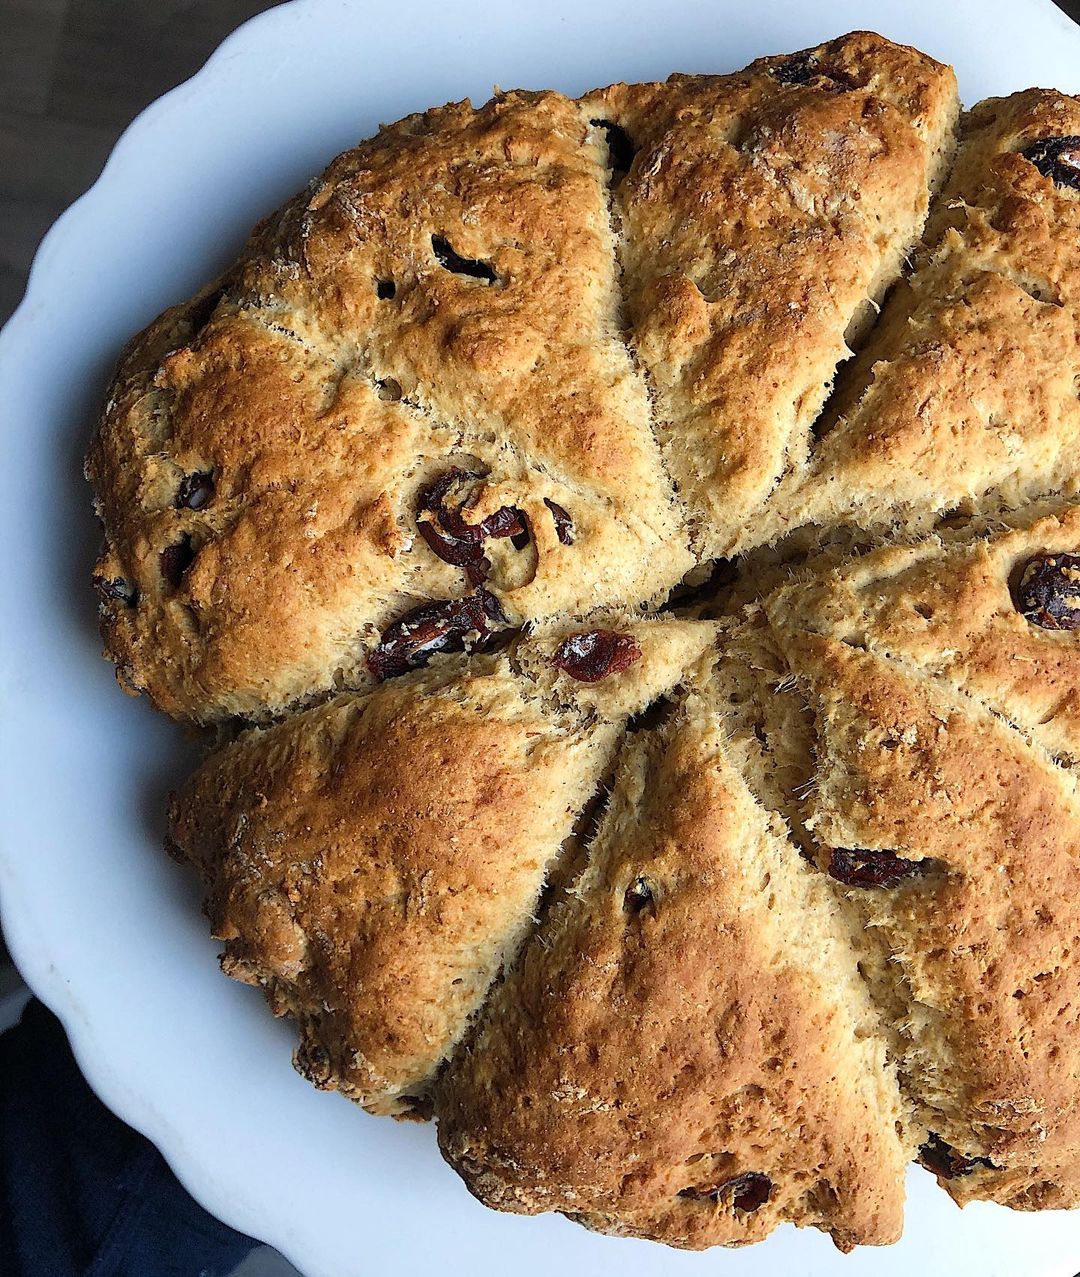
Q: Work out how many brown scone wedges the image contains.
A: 8